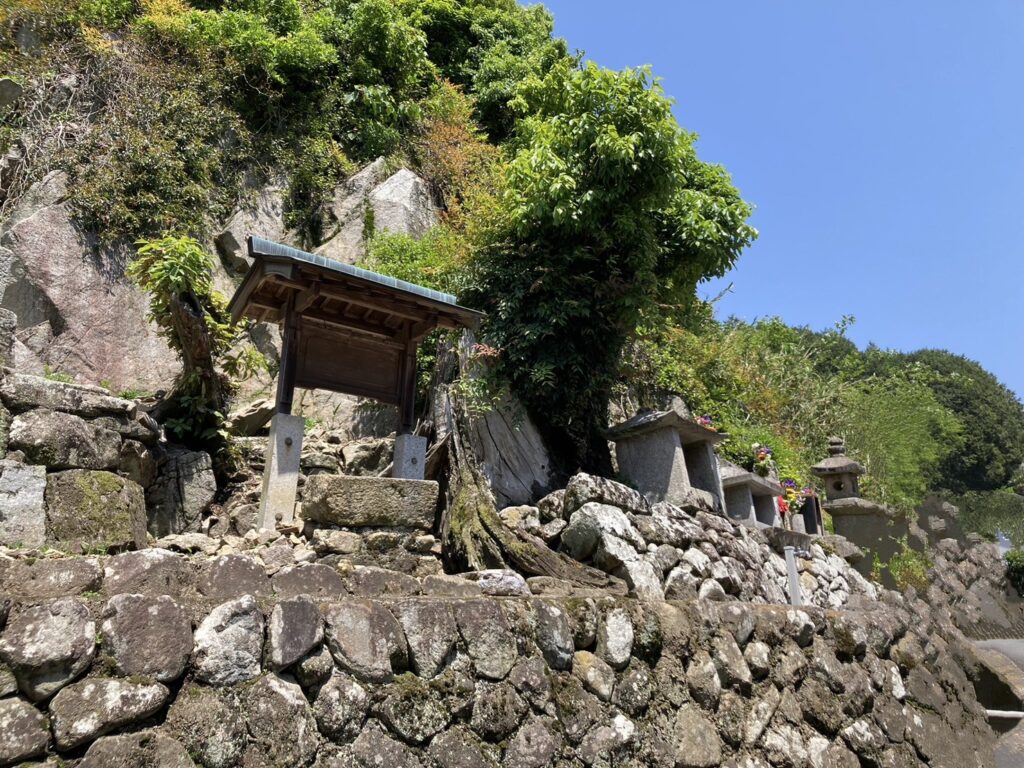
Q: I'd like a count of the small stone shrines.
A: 2